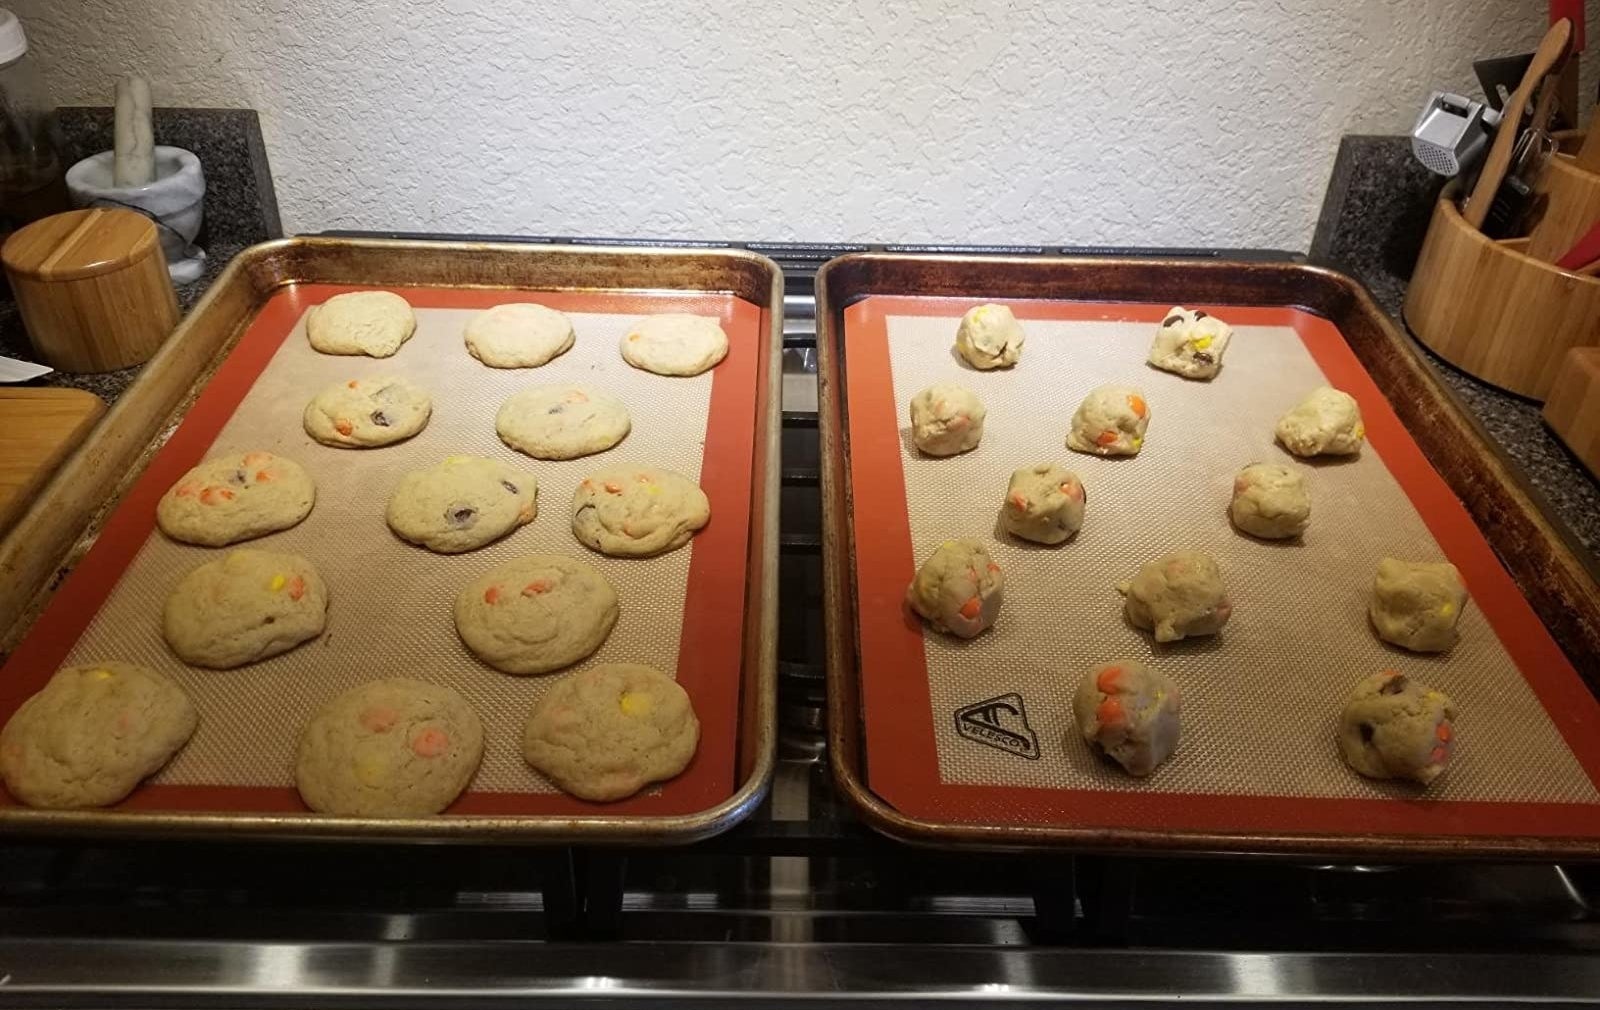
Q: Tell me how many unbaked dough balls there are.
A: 12